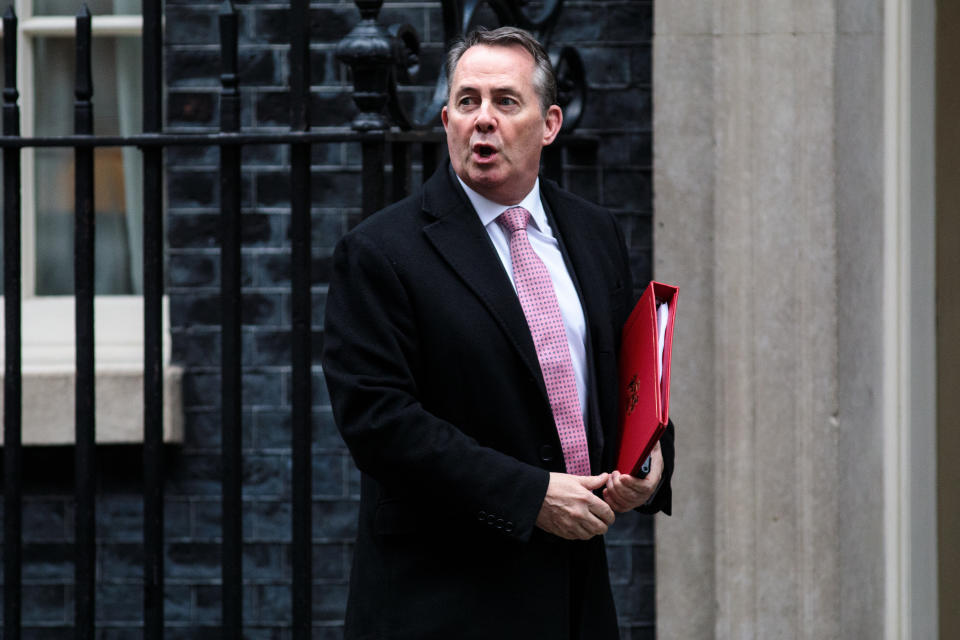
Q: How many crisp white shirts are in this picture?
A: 1